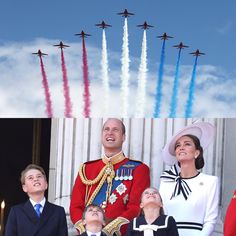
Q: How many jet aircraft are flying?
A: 9